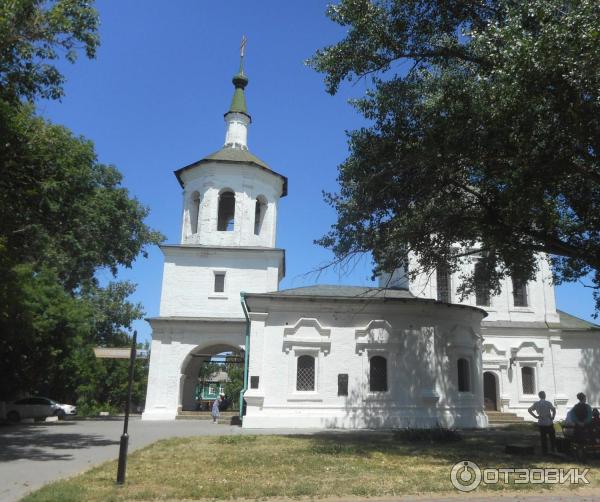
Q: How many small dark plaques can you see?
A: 2